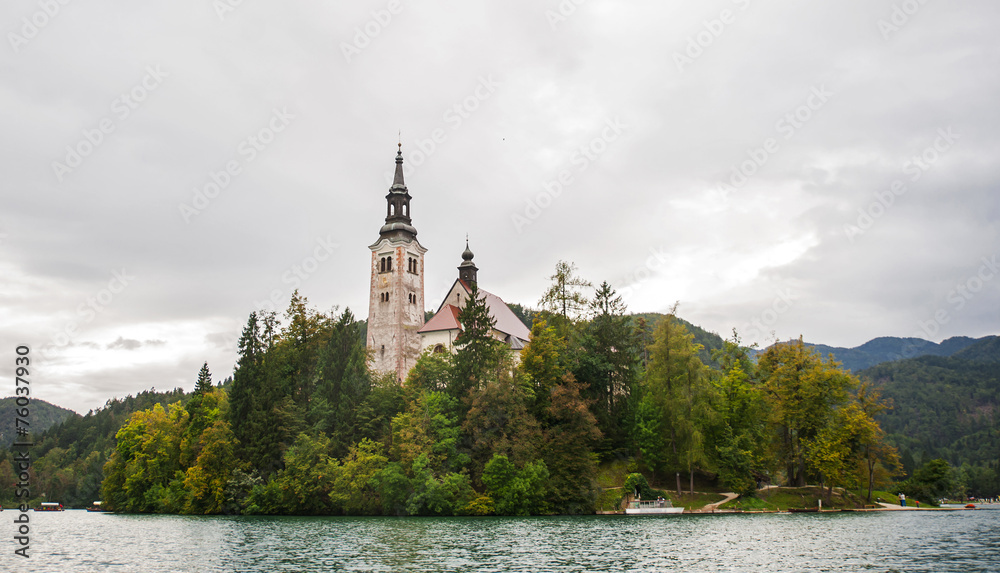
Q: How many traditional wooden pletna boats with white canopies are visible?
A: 2